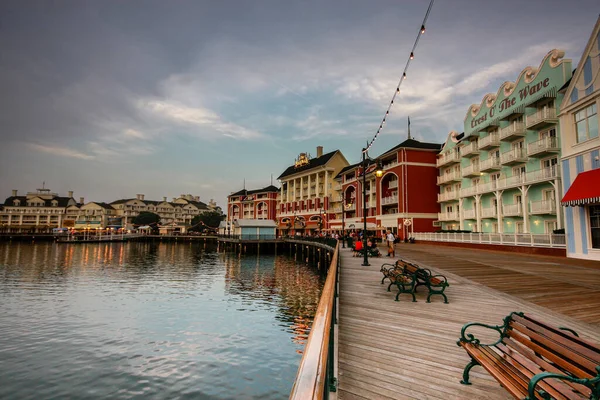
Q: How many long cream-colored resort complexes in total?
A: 1